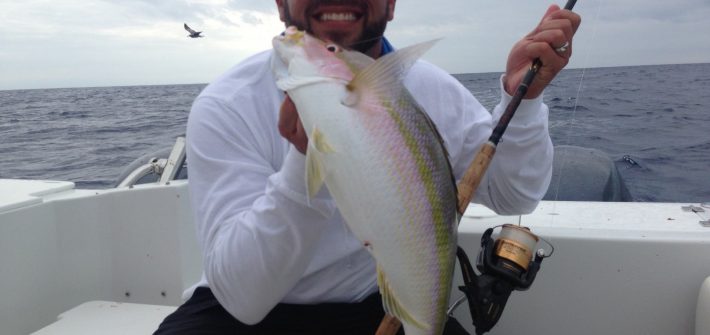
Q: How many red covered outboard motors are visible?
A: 0